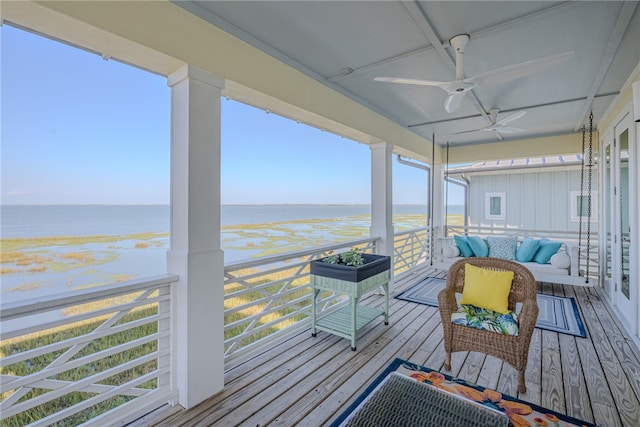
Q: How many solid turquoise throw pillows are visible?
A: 4